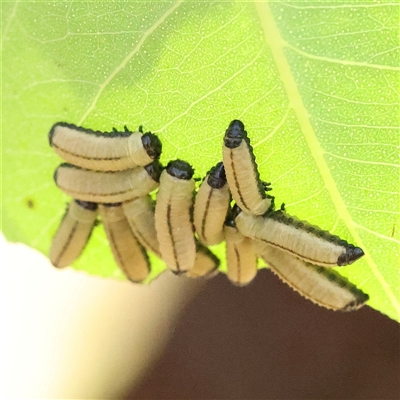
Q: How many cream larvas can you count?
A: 11